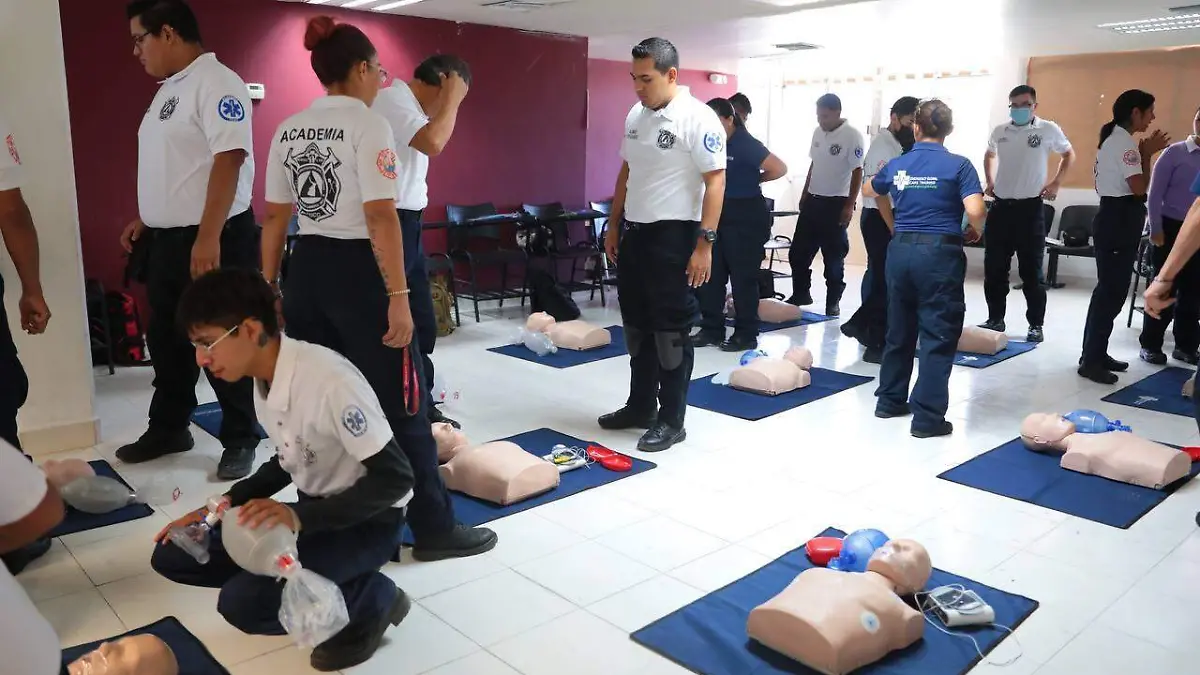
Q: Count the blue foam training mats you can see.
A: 11